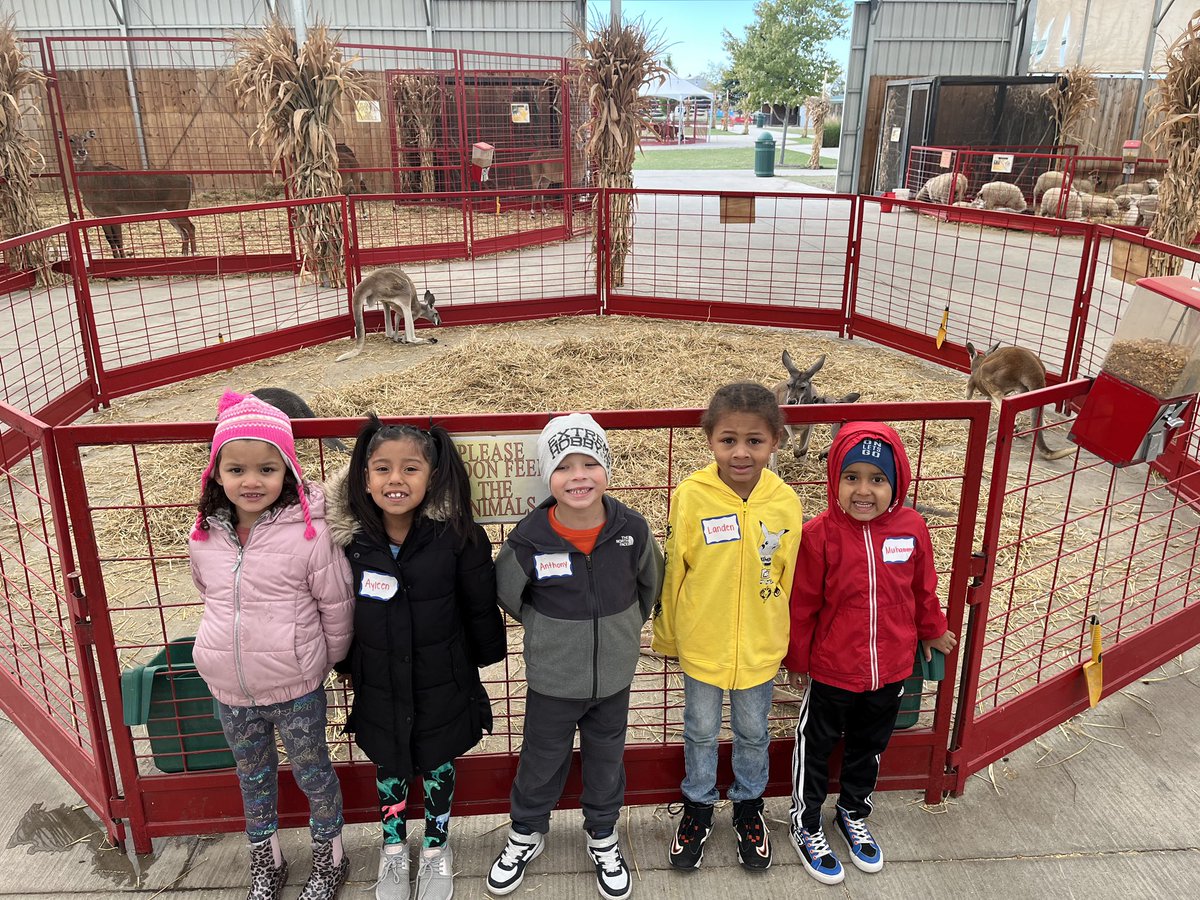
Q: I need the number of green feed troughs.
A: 2